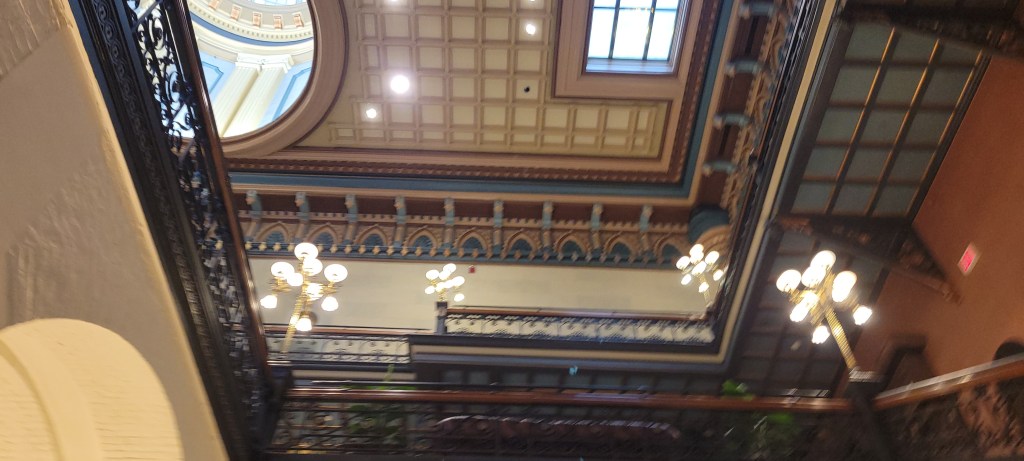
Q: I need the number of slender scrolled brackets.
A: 13